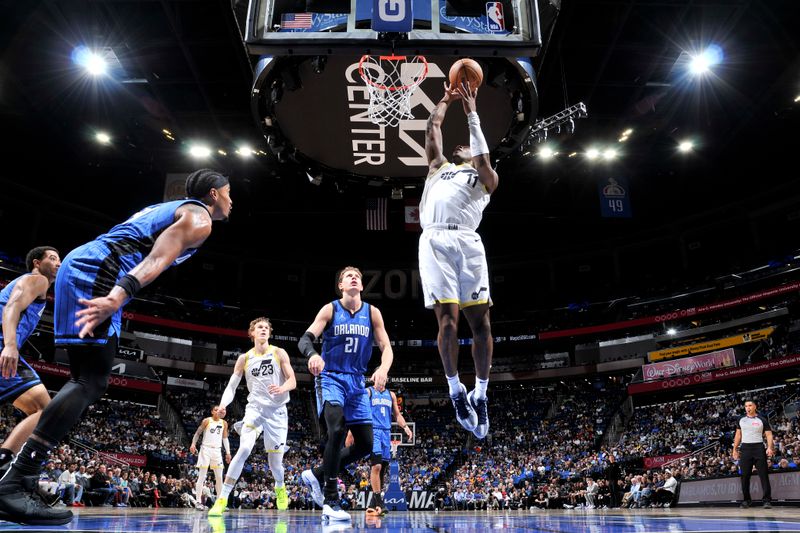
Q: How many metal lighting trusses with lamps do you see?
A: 1